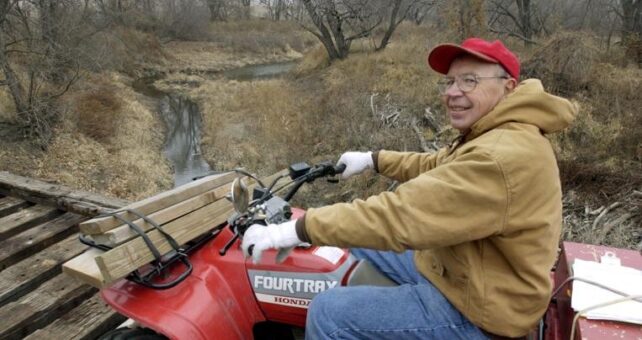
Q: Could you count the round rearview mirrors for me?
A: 1